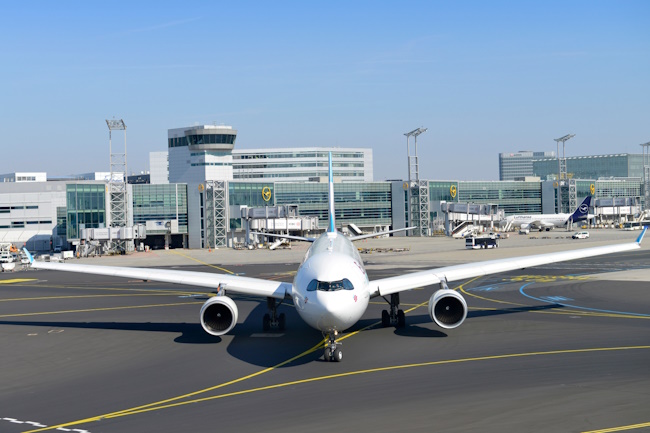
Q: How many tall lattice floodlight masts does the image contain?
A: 4